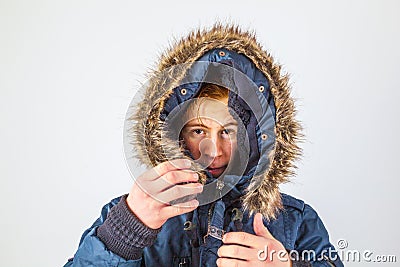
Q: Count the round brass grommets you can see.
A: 4